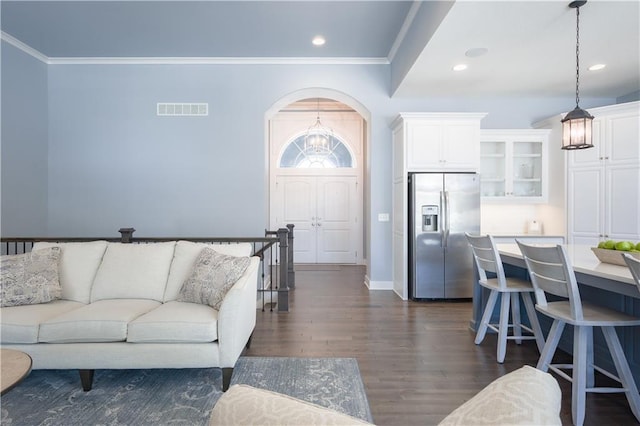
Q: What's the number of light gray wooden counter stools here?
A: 3